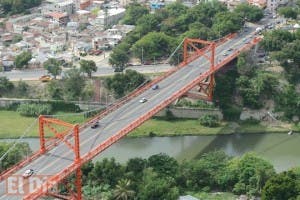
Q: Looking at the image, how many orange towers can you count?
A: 2